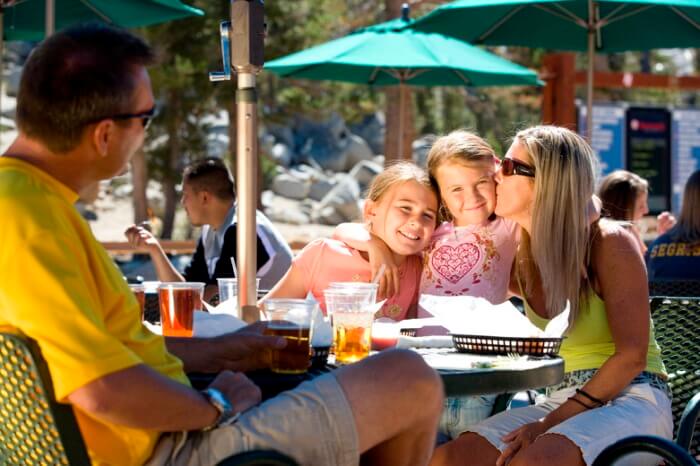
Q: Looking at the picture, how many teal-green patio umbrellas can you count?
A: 3